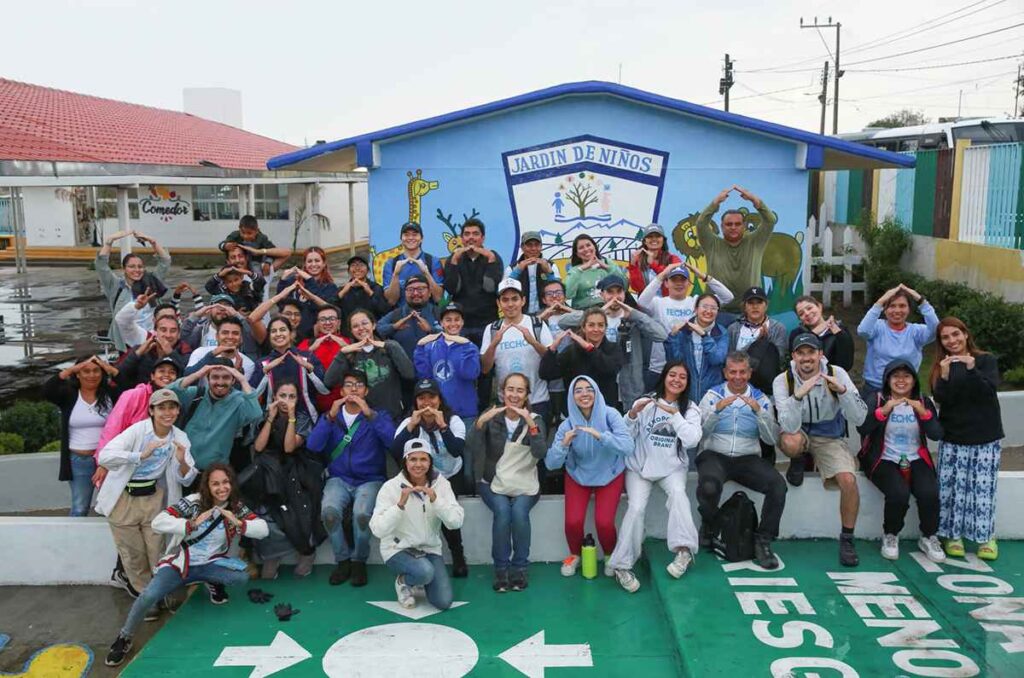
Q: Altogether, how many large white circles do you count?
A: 1